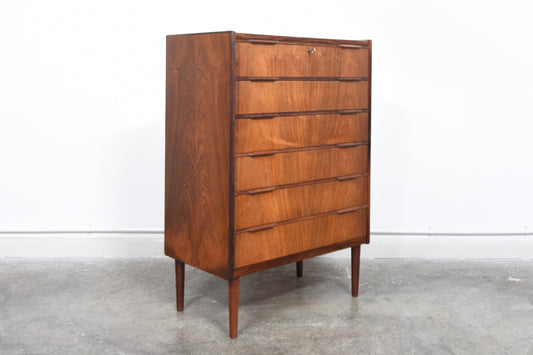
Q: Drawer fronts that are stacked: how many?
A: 6